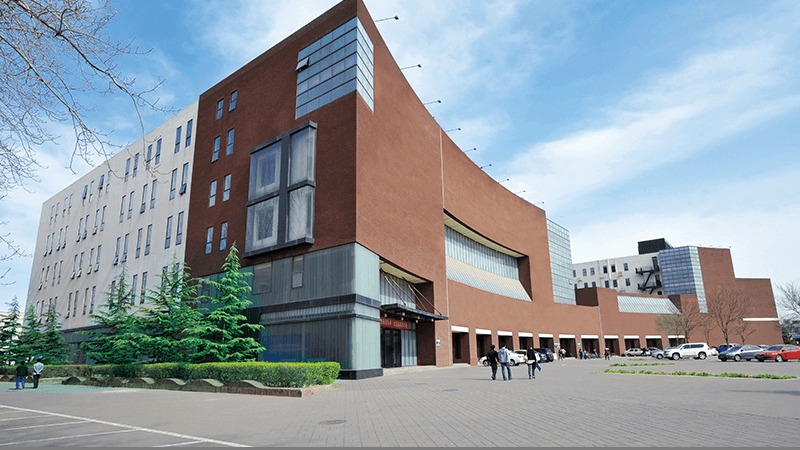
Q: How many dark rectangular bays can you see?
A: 11